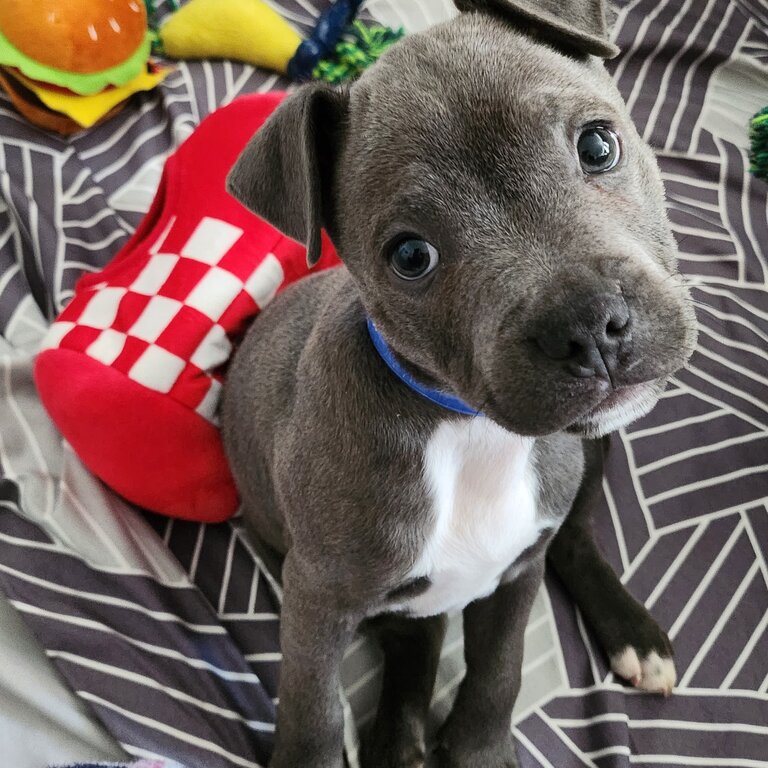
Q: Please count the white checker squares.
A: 11